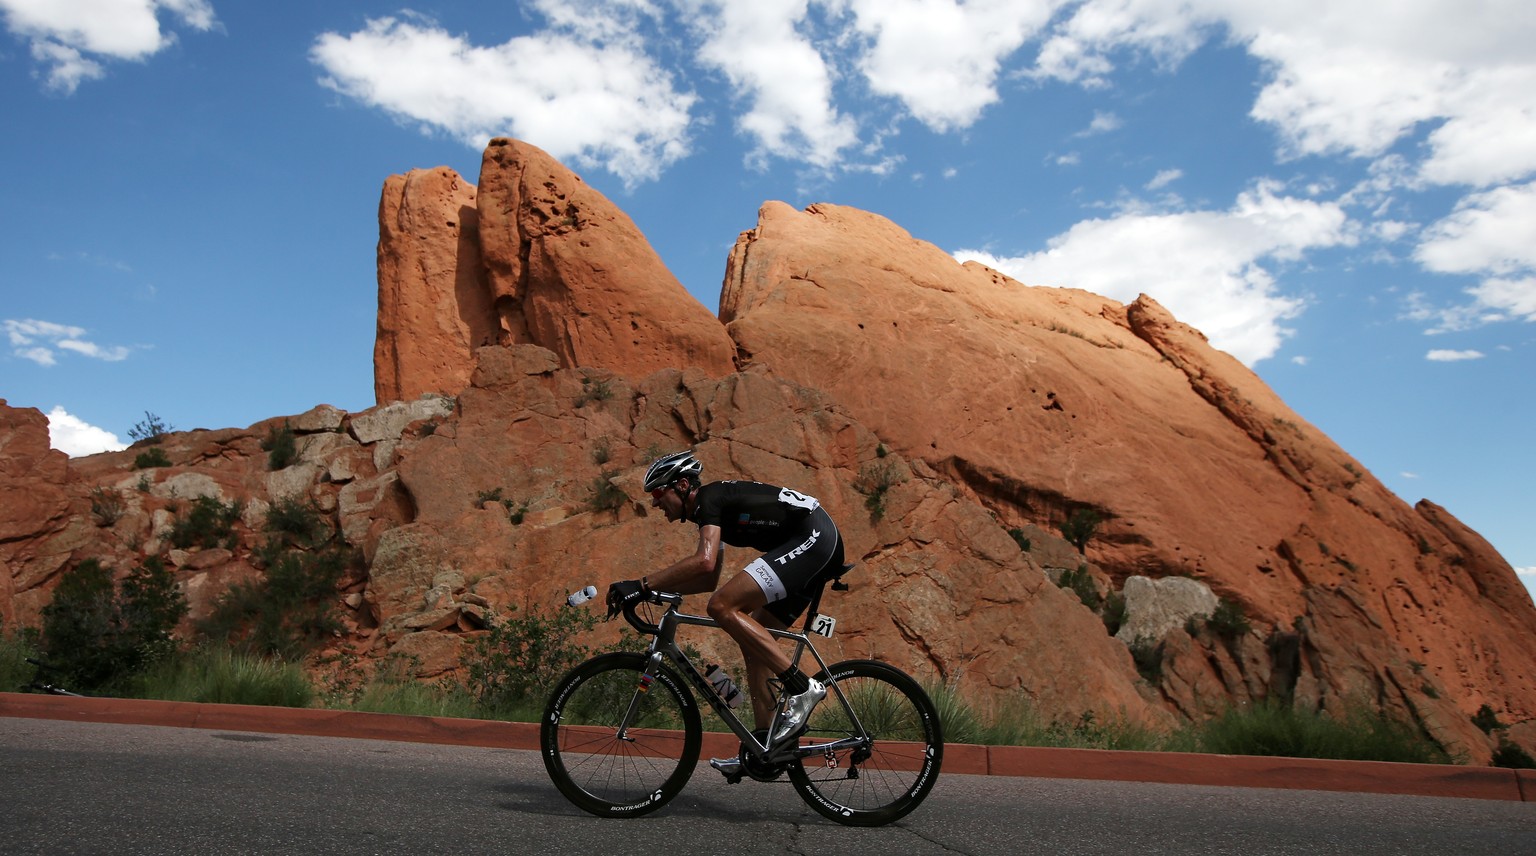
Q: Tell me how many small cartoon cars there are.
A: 0